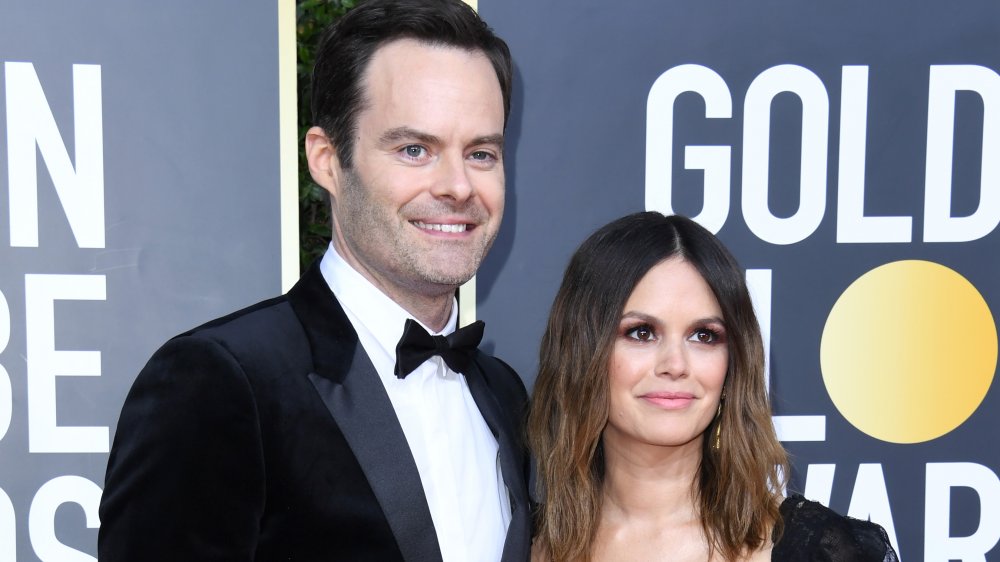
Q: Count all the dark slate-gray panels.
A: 2